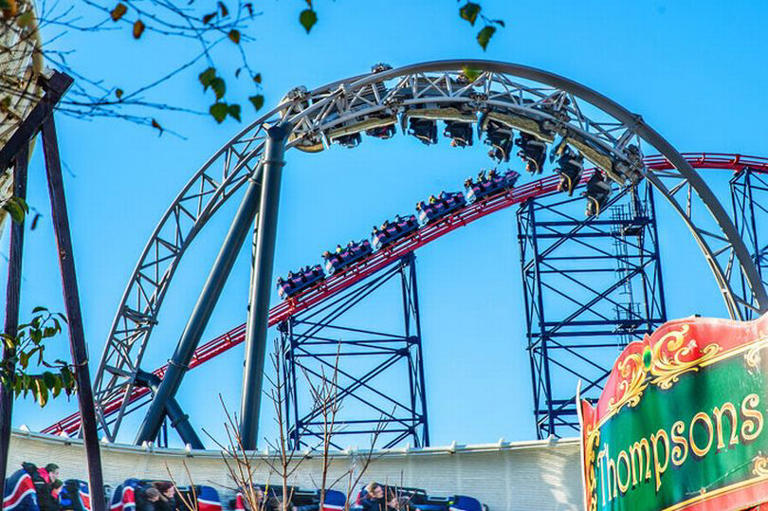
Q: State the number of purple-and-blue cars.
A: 5